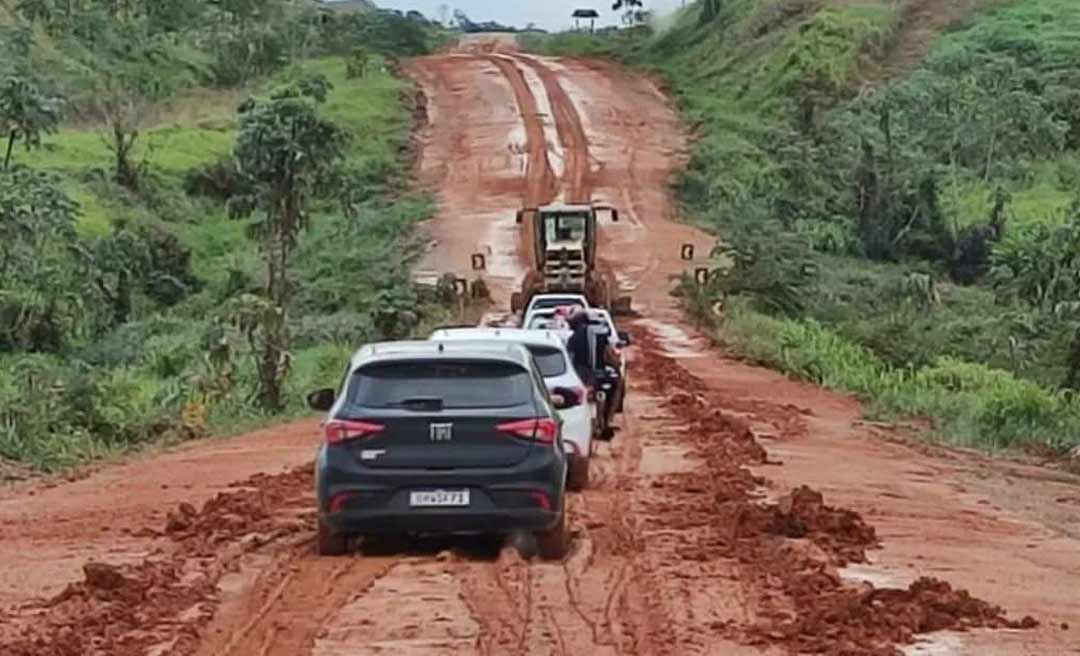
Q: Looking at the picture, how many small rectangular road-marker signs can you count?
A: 5